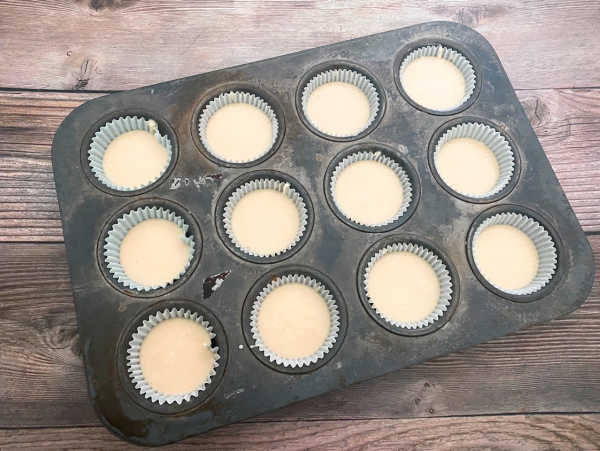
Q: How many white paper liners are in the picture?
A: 12